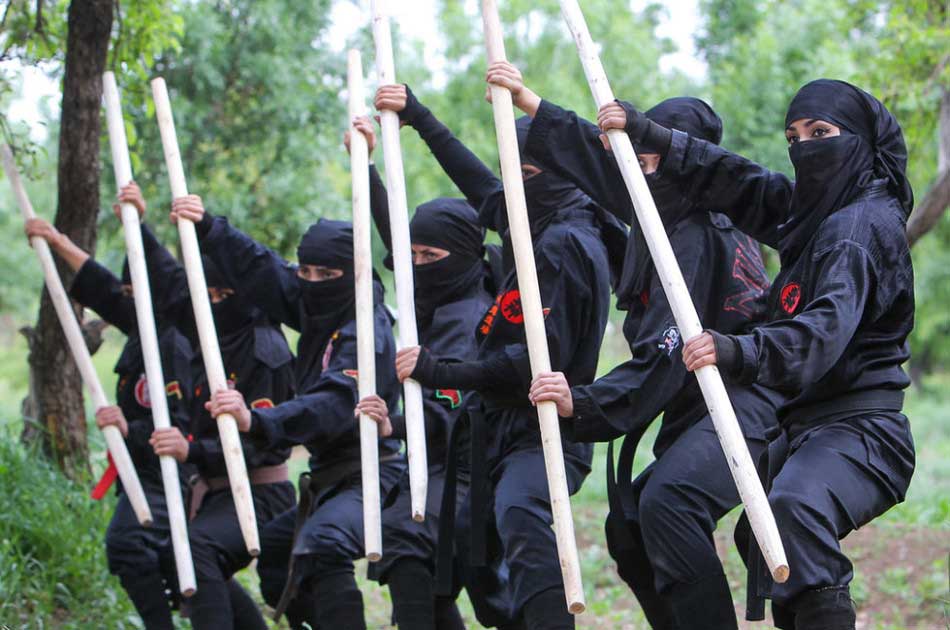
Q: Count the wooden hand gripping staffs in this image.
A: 7